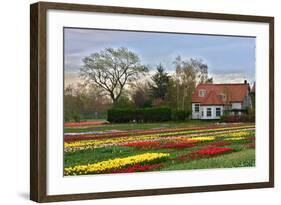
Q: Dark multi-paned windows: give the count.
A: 3